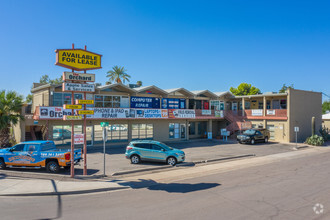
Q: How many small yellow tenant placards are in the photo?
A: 4